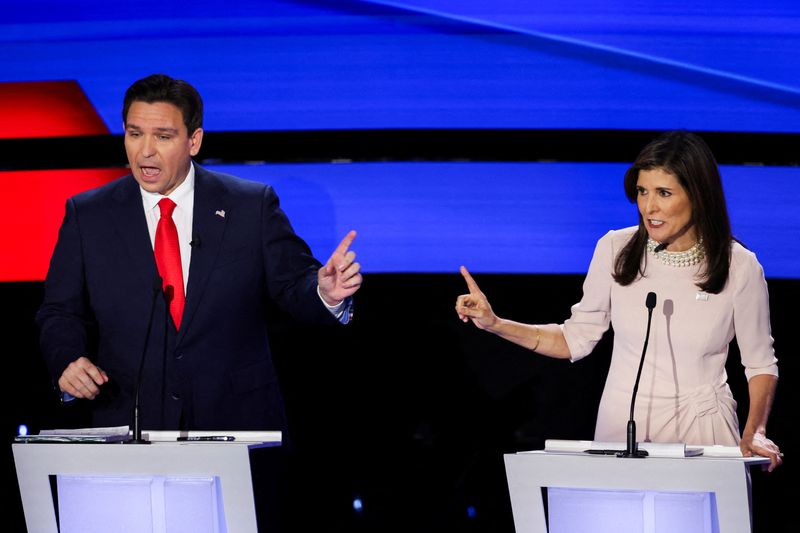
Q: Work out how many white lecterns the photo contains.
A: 2